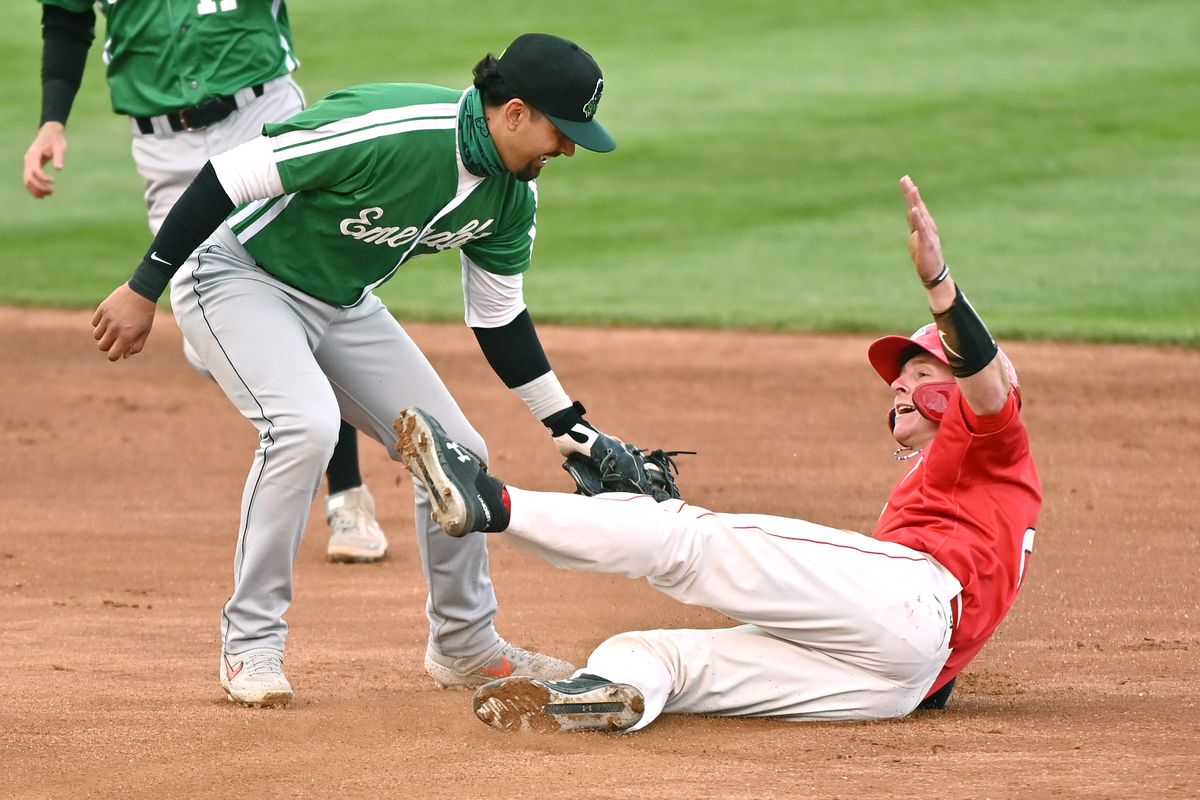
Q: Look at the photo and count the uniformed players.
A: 3